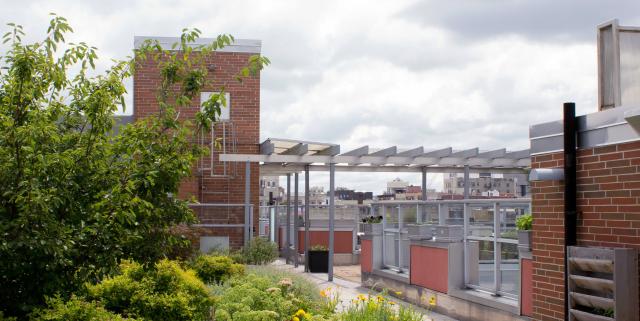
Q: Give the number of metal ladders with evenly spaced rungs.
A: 1